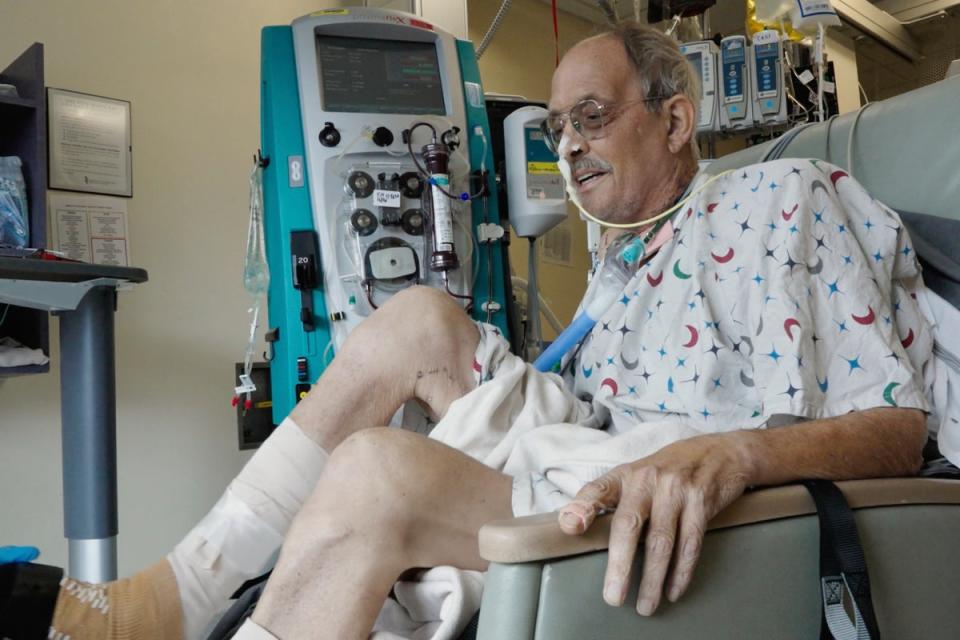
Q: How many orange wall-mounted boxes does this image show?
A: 0